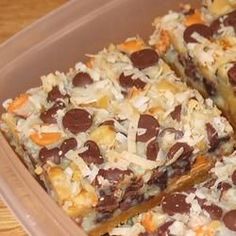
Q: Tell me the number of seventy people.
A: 0